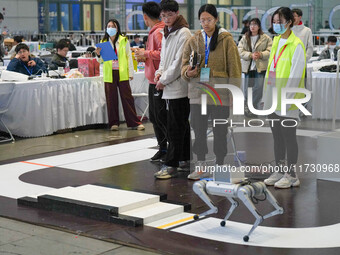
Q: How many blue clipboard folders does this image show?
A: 1